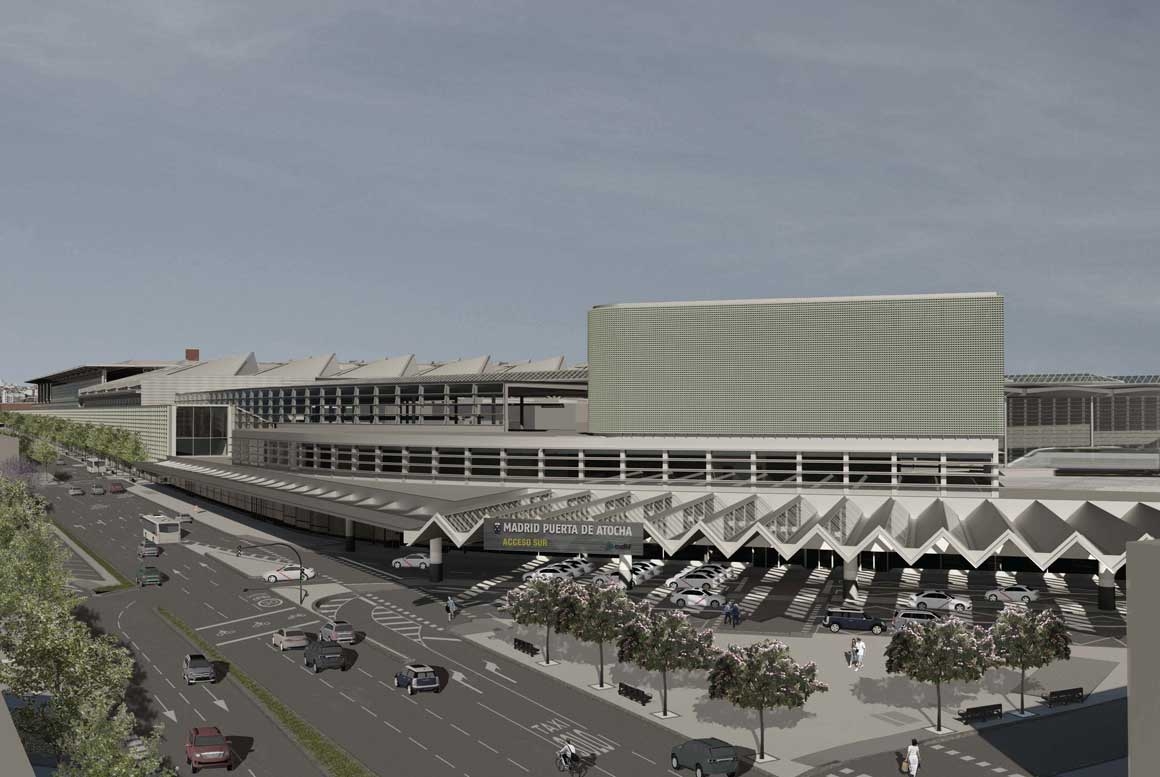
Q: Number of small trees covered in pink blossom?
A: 6